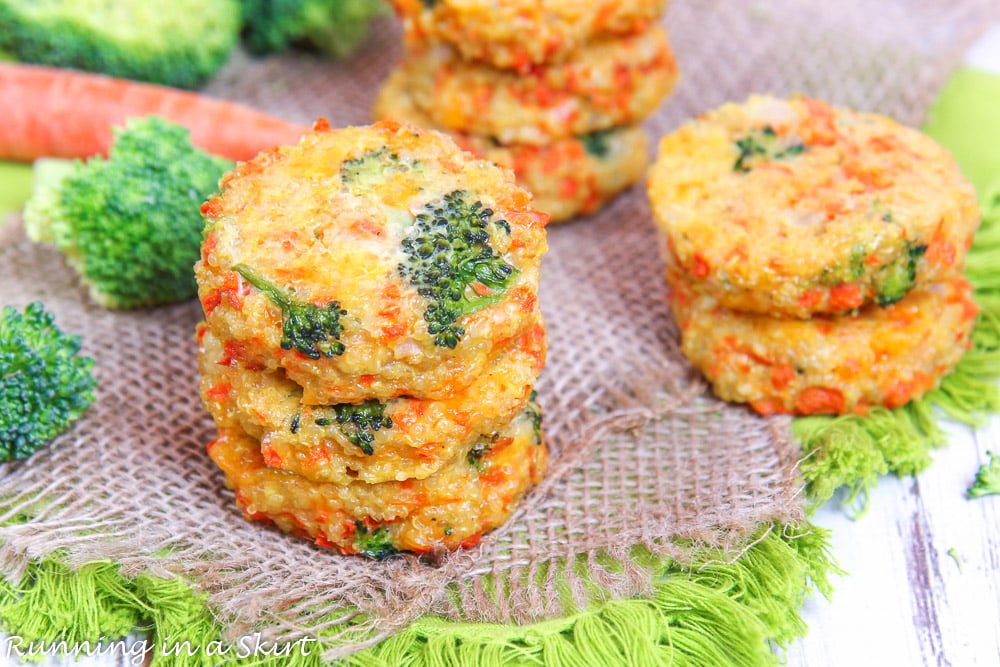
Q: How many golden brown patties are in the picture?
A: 8